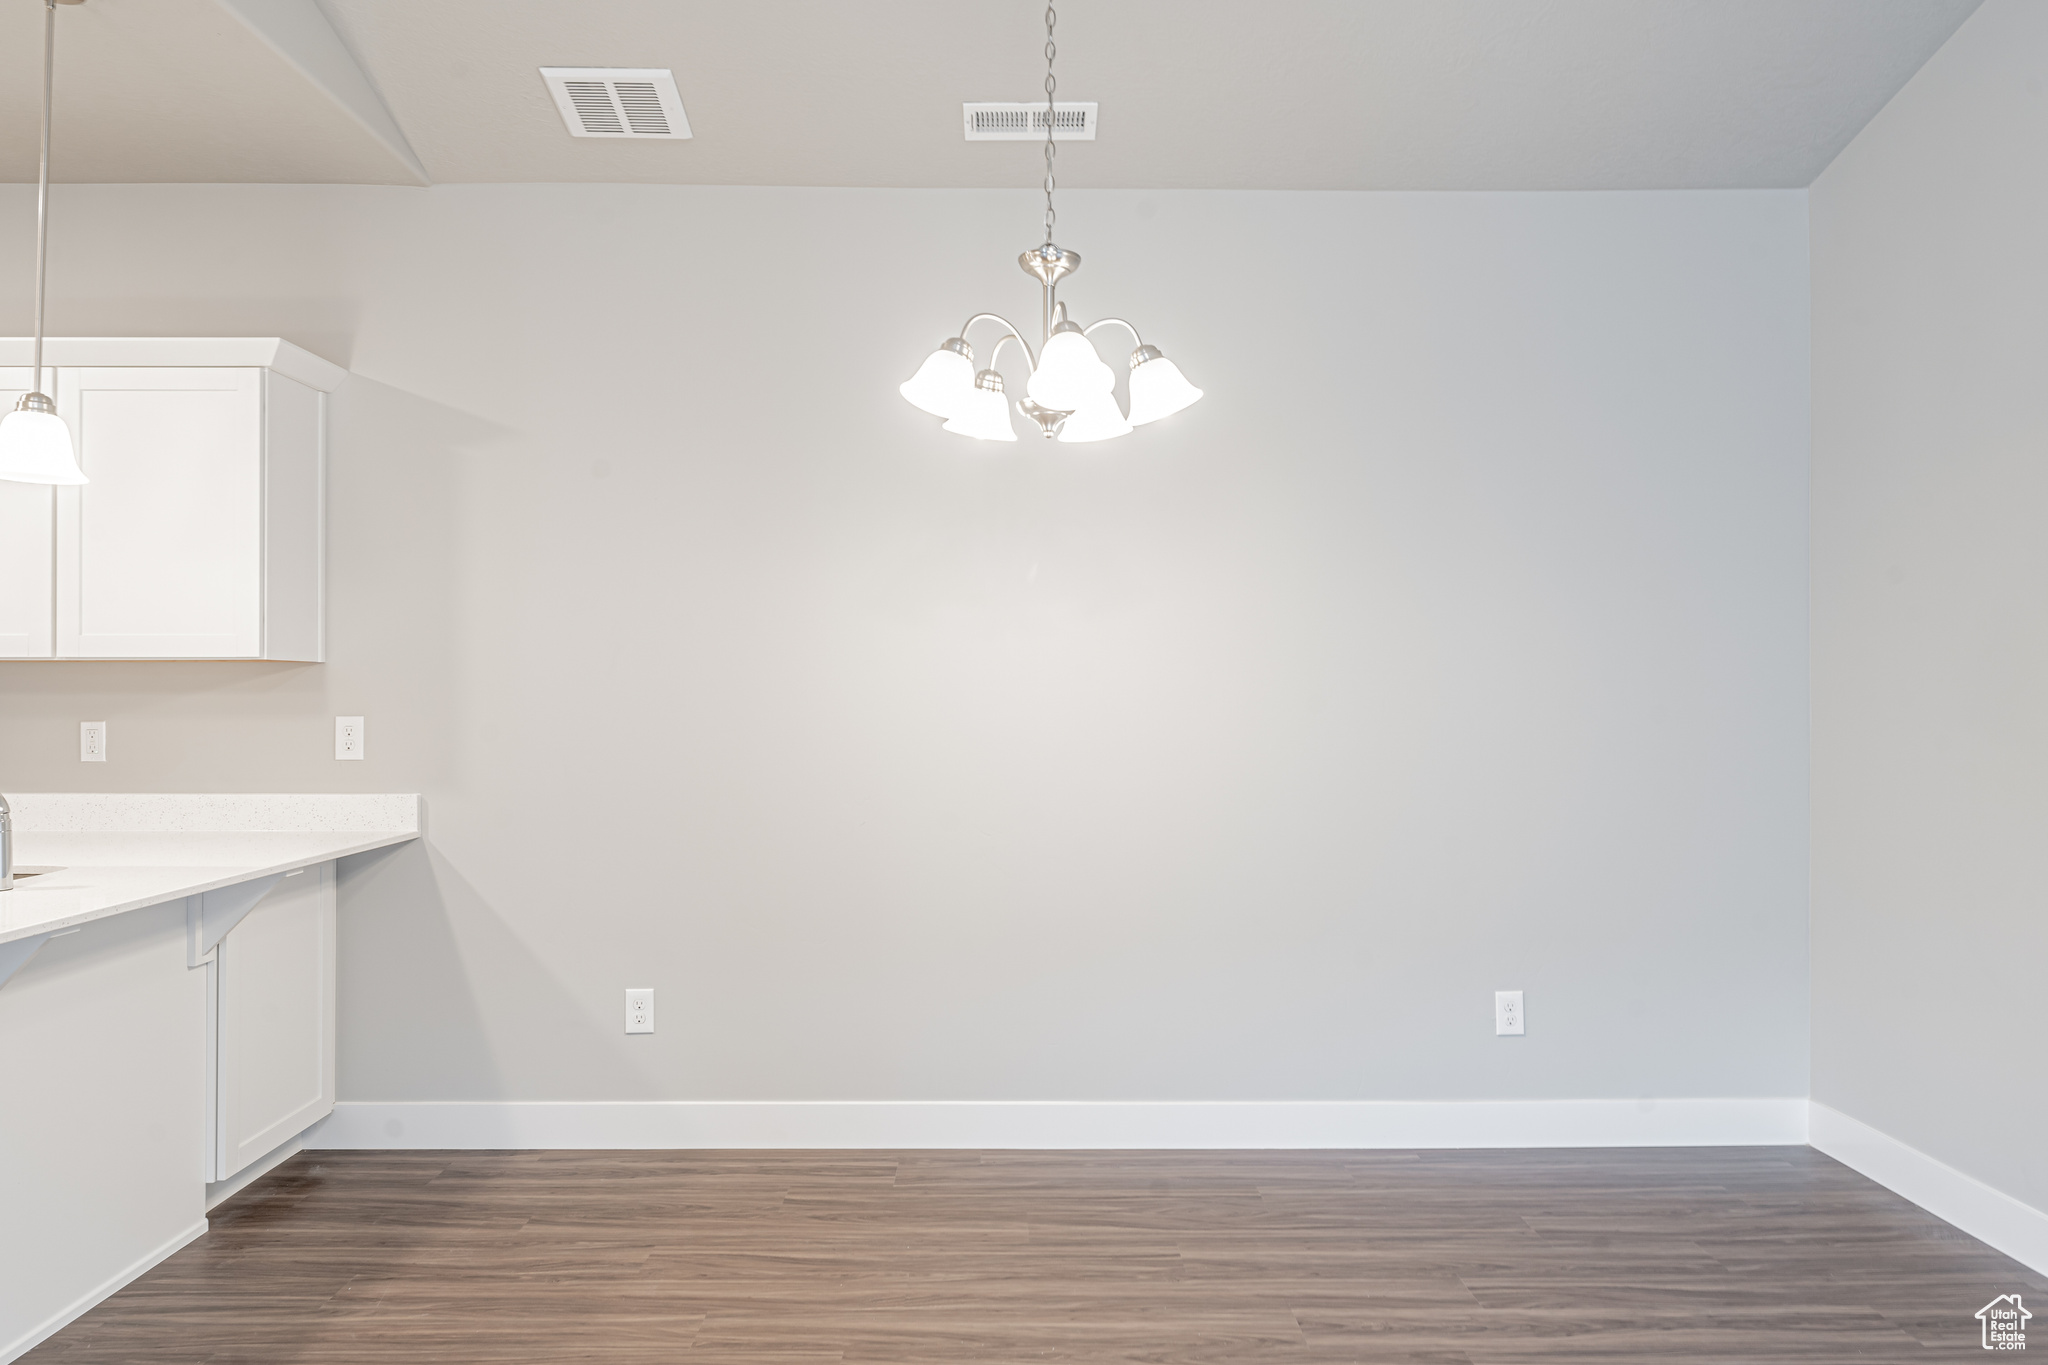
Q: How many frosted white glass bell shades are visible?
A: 6